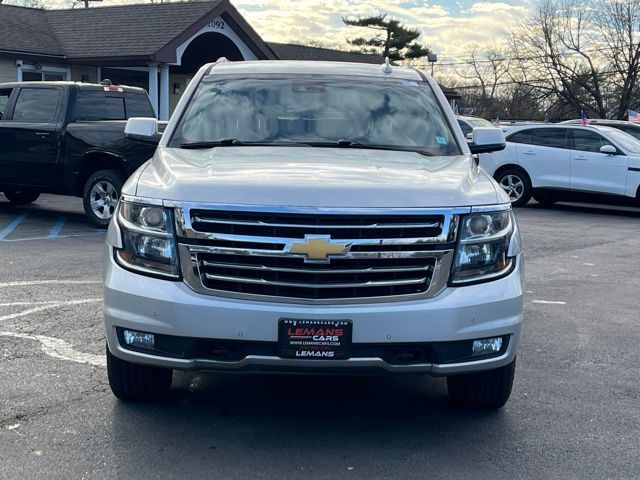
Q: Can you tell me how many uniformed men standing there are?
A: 0